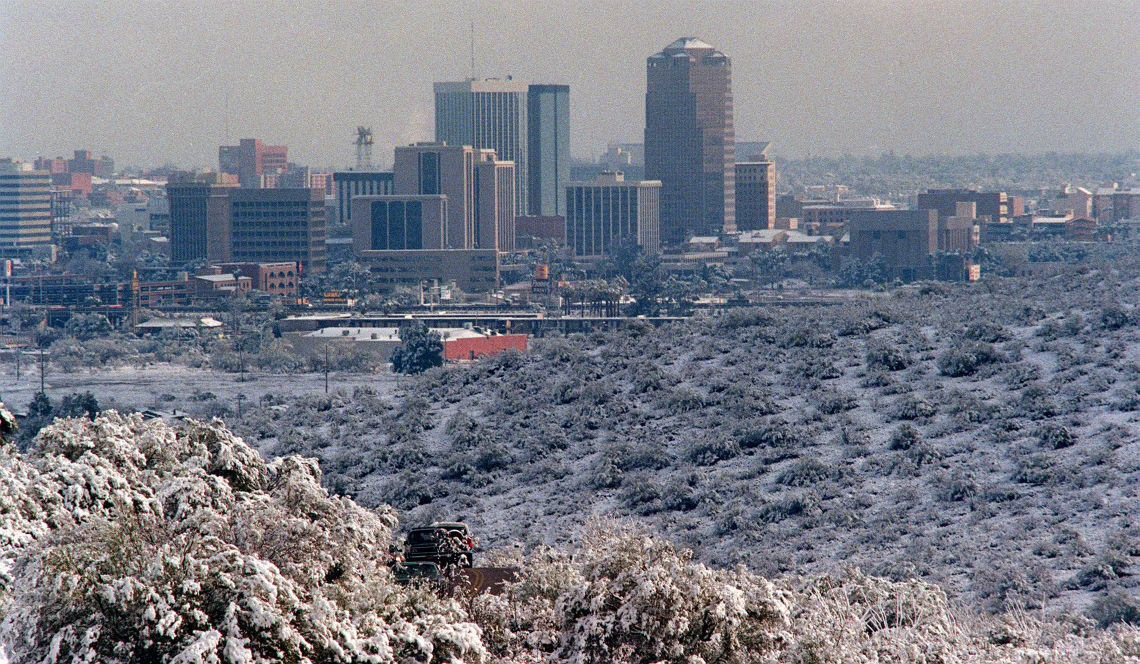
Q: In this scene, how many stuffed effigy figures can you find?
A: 0